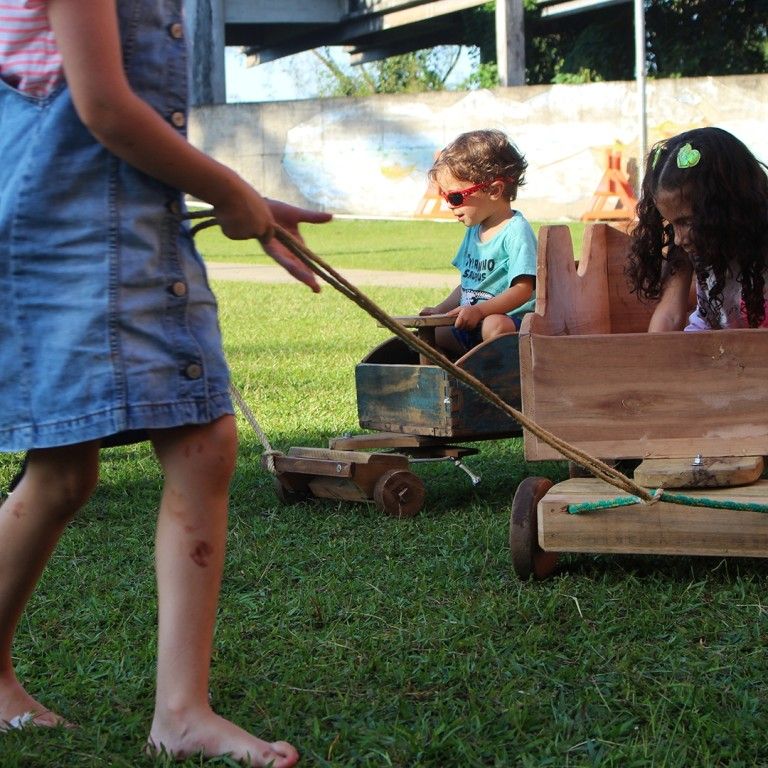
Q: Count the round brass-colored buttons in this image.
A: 5